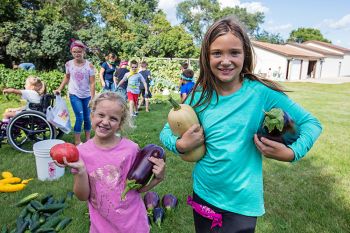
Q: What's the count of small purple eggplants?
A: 3